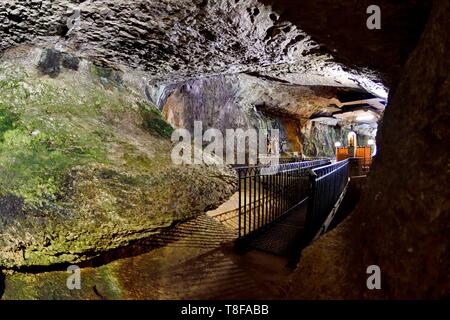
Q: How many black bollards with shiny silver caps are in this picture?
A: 0